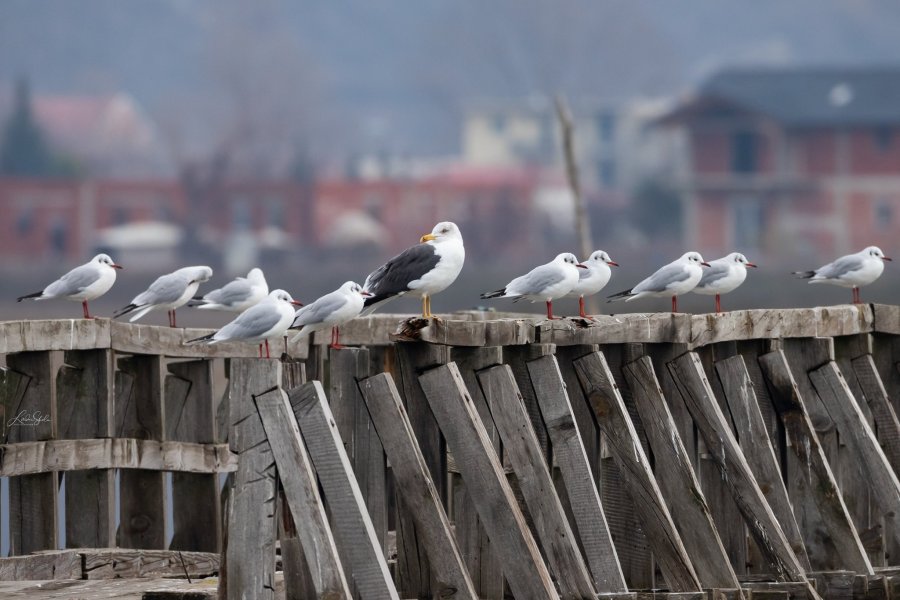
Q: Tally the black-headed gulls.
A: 10